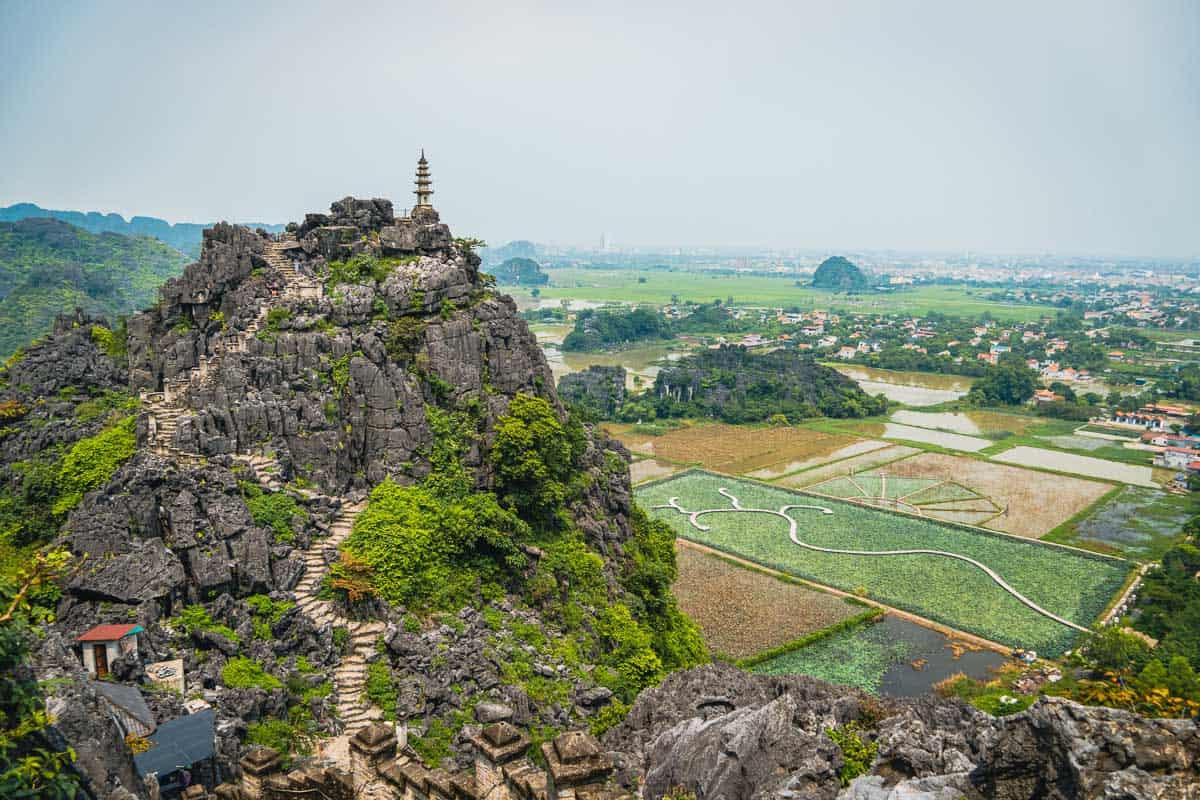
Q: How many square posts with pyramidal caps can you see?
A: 4